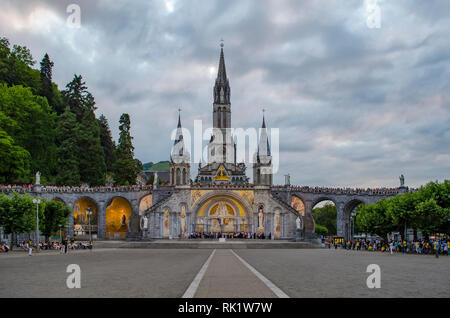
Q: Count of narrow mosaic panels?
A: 4